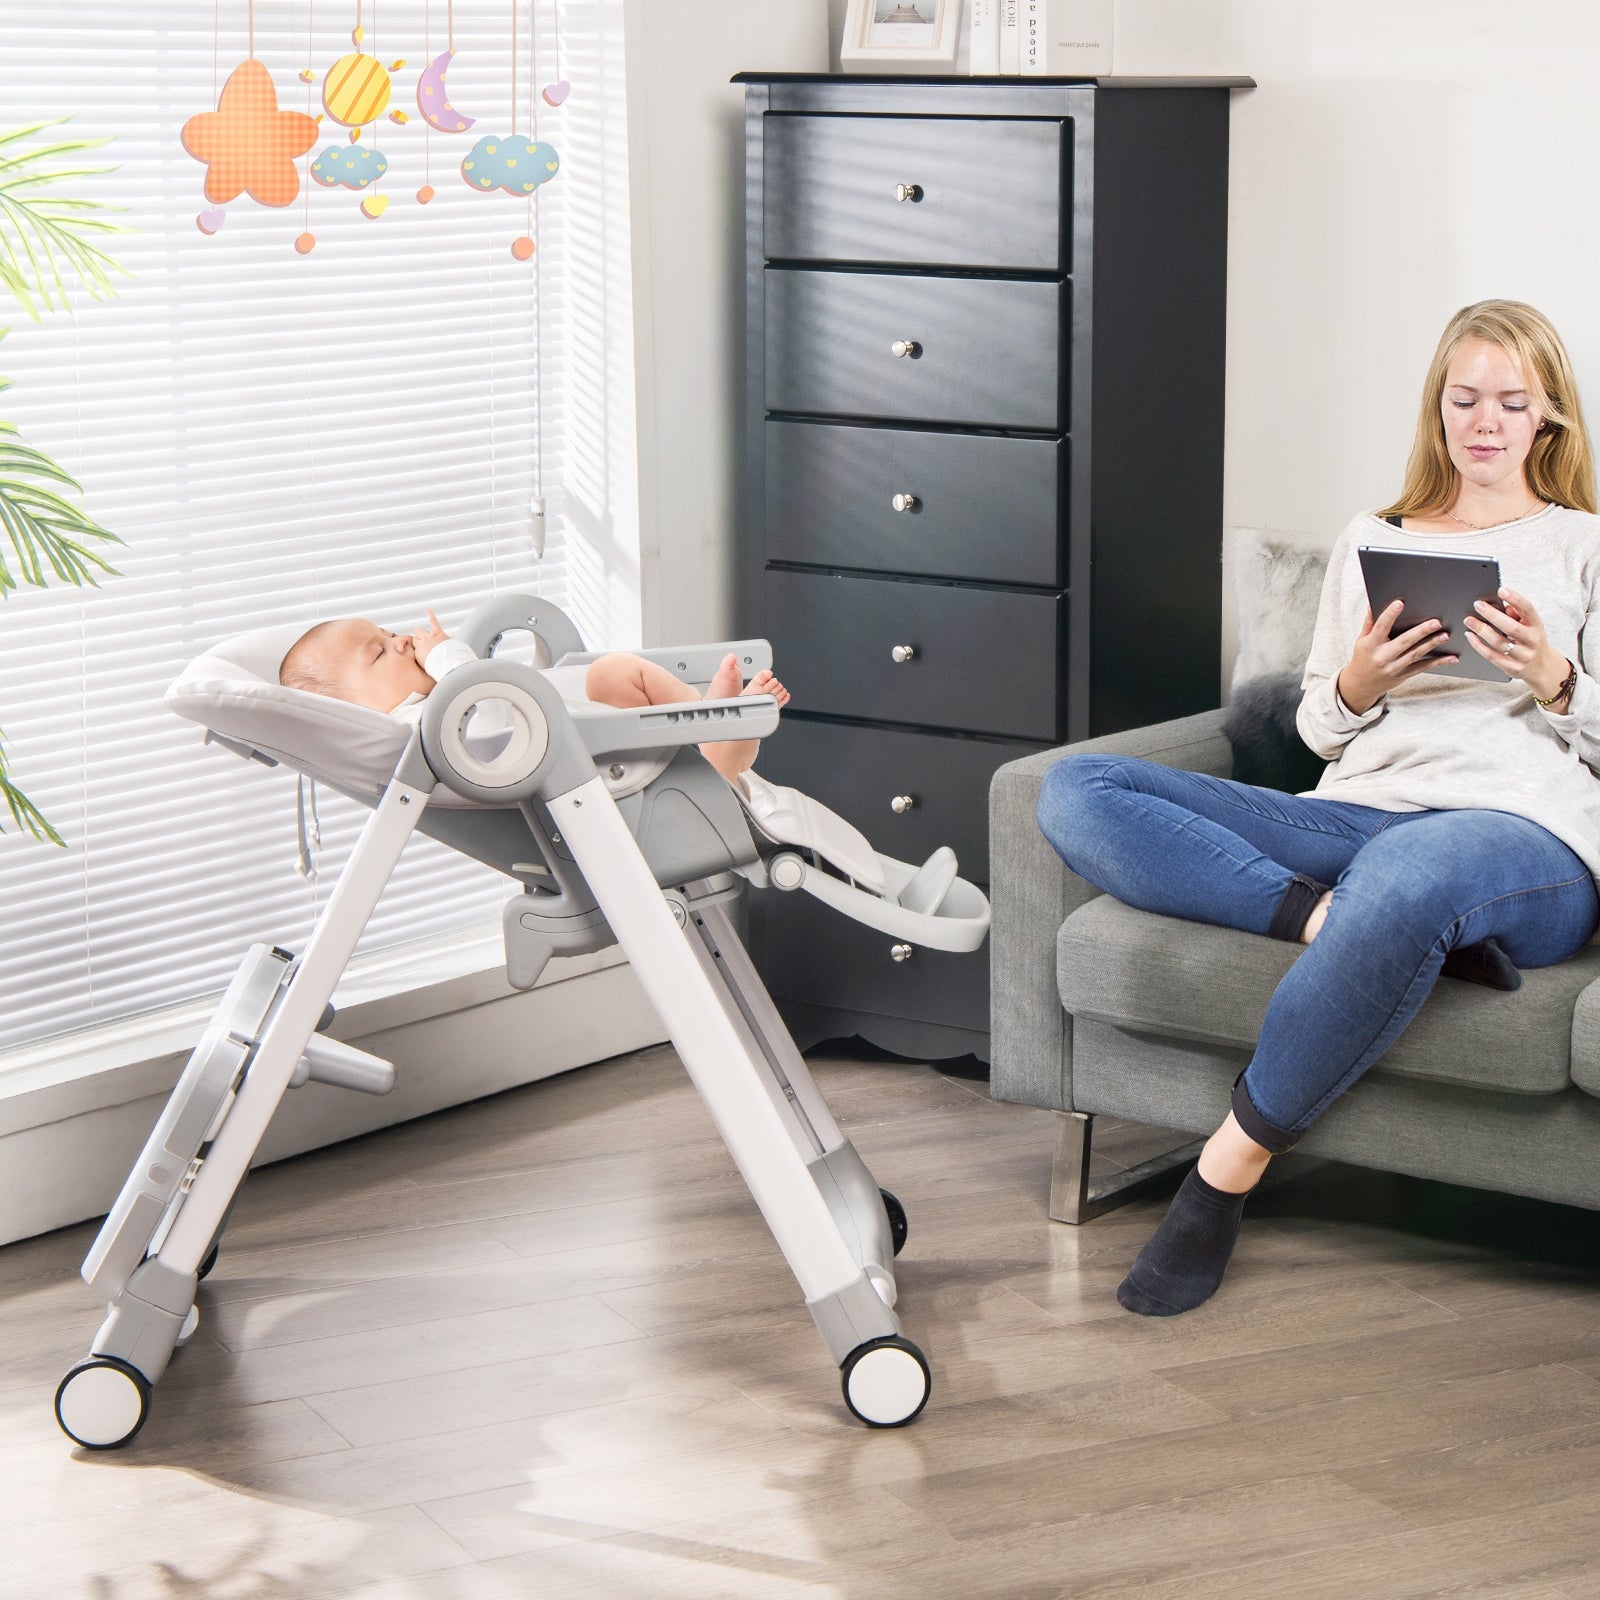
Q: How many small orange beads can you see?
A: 3